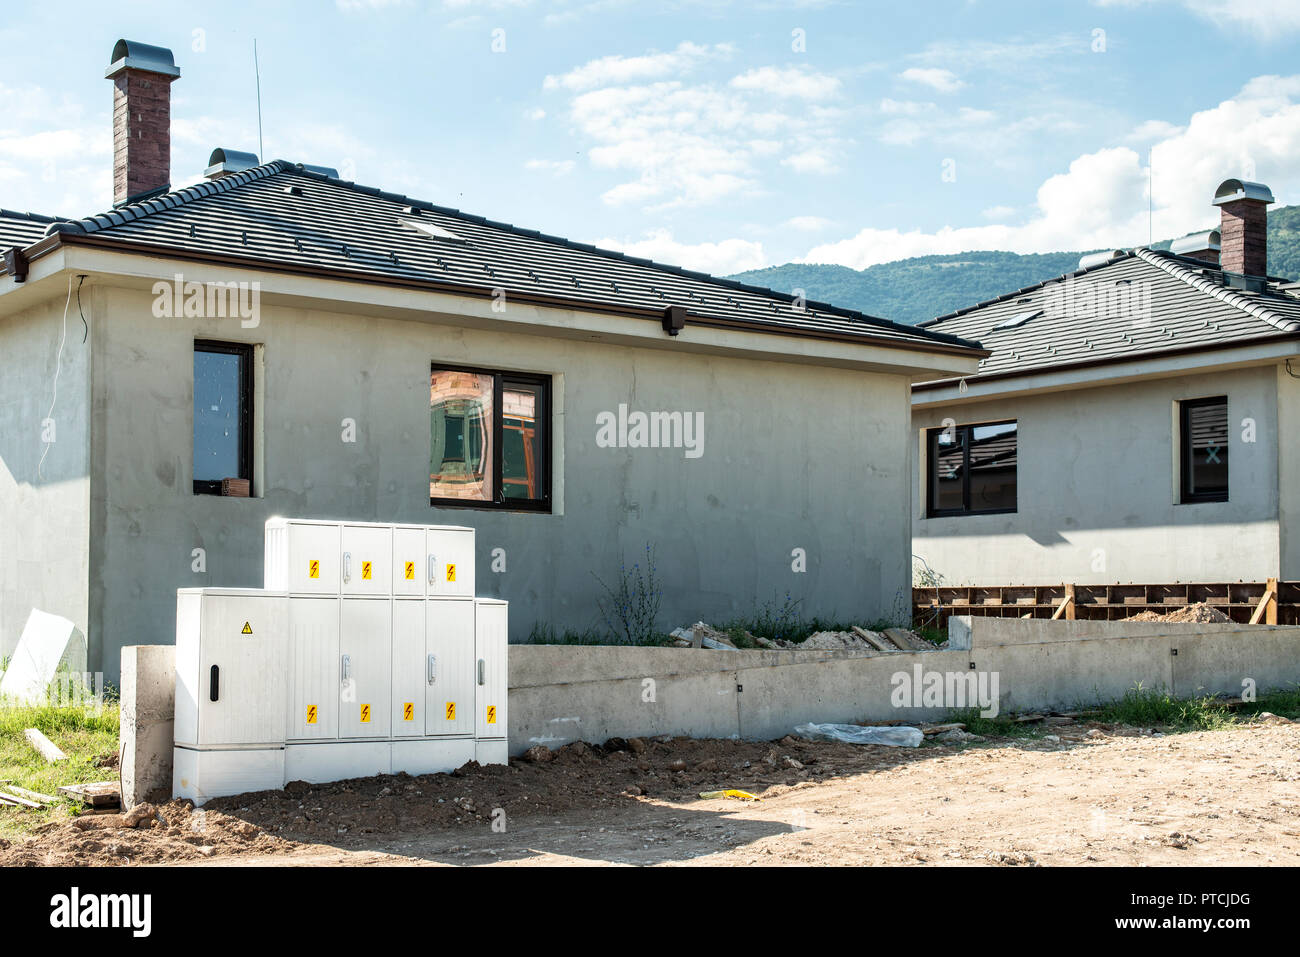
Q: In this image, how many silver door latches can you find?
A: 5